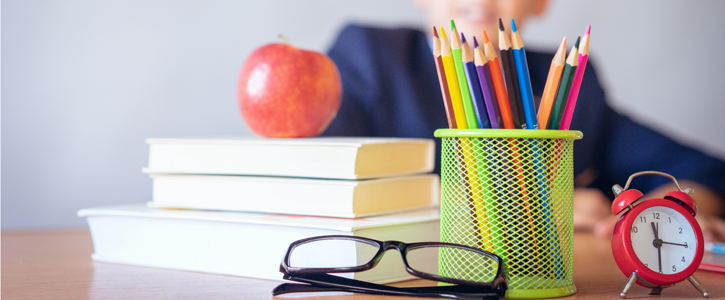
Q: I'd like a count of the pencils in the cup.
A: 11